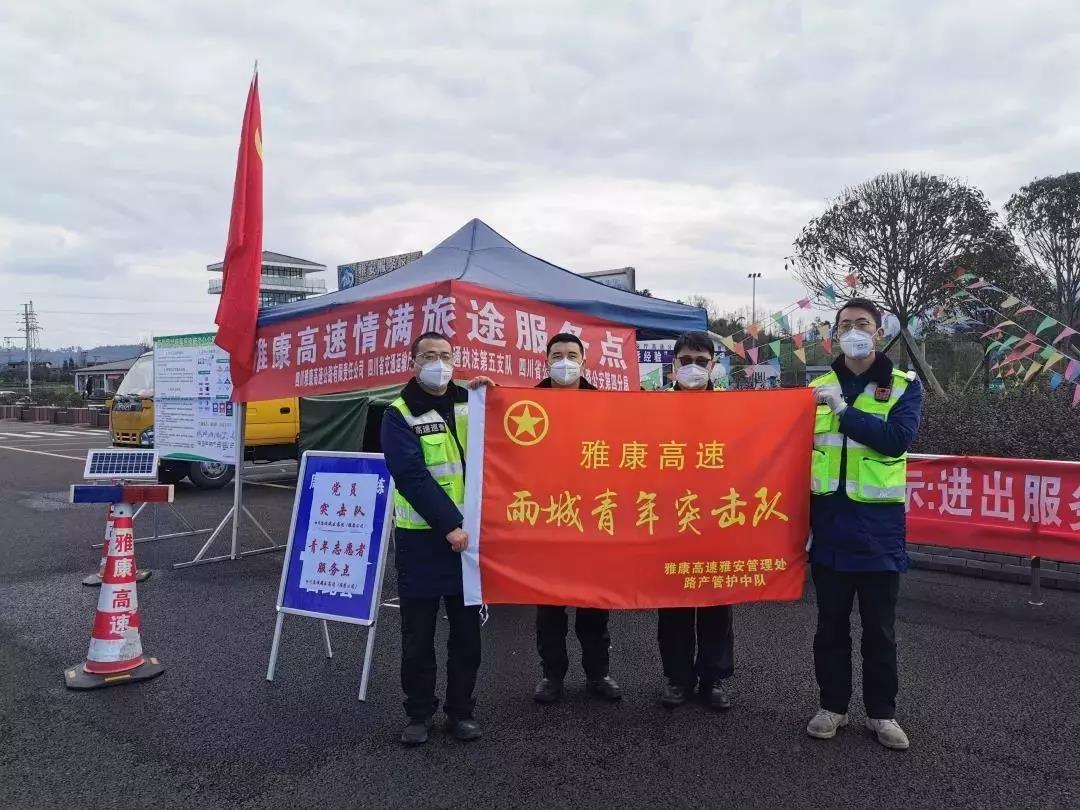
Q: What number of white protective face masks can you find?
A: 4